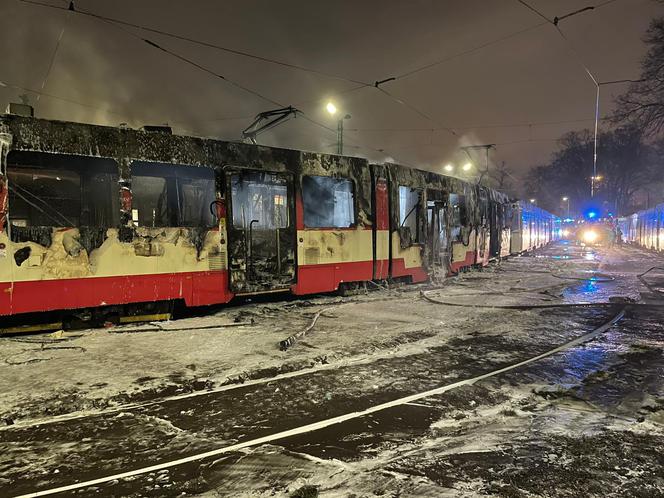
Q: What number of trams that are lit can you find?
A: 2